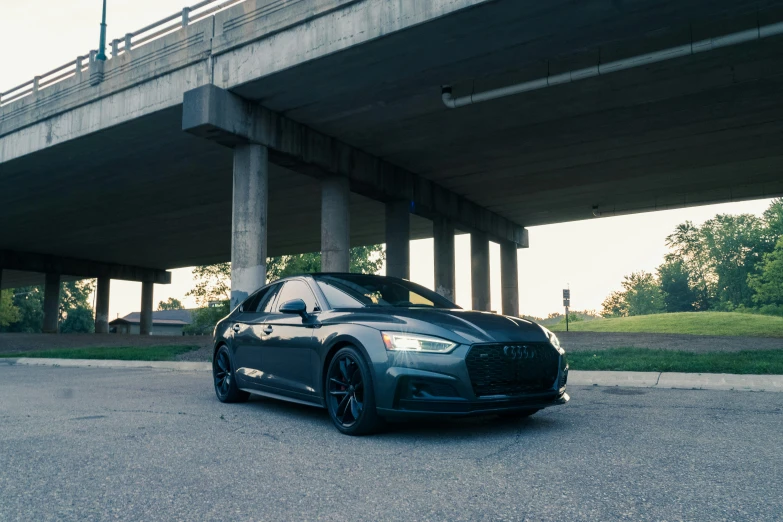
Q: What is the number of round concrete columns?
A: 9